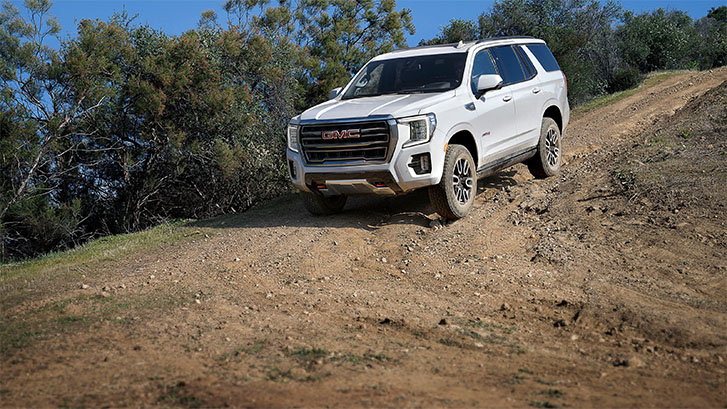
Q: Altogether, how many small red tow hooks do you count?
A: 2